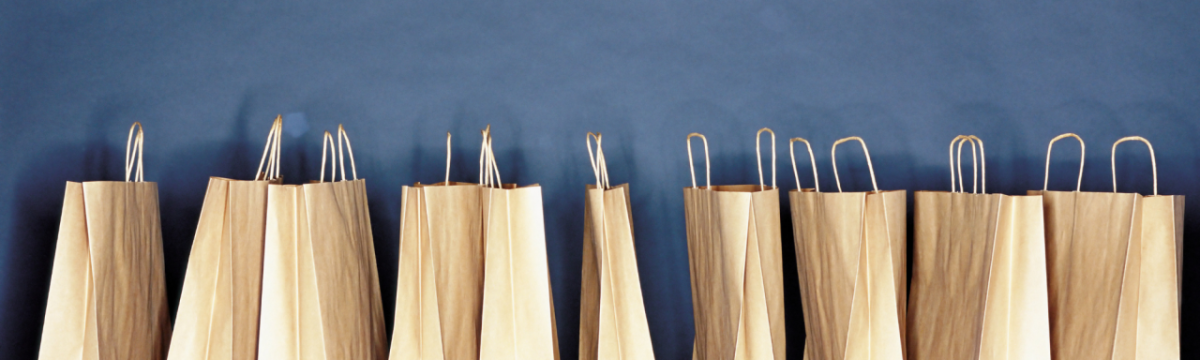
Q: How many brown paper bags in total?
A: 10